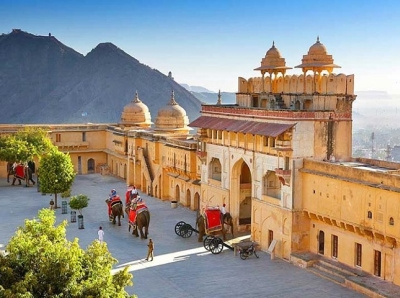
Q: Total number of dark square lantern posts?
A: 3